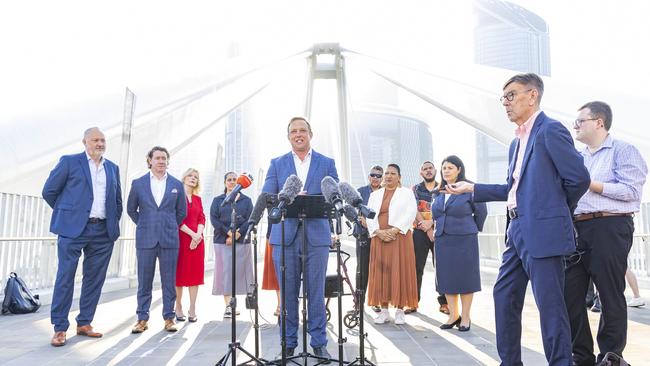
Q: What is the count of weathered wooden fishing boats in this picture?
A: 0